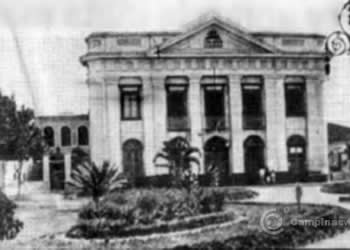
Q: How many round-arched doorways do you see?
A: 5